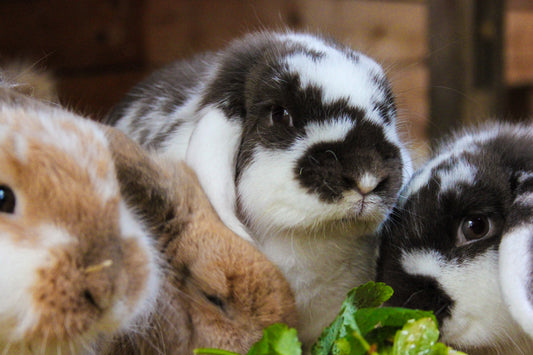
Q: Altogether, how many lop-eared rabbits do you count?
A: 4